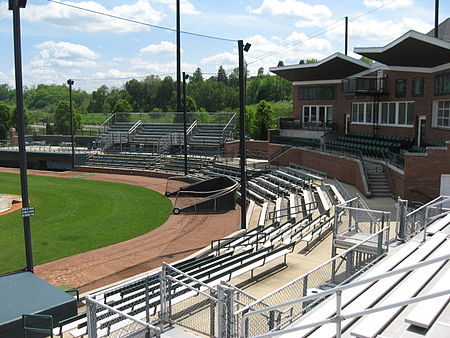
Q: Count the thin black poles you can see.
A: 7